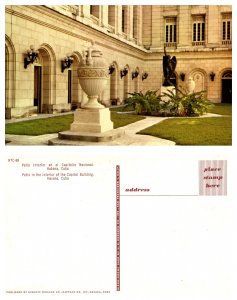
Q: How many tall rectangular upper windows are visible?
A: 3